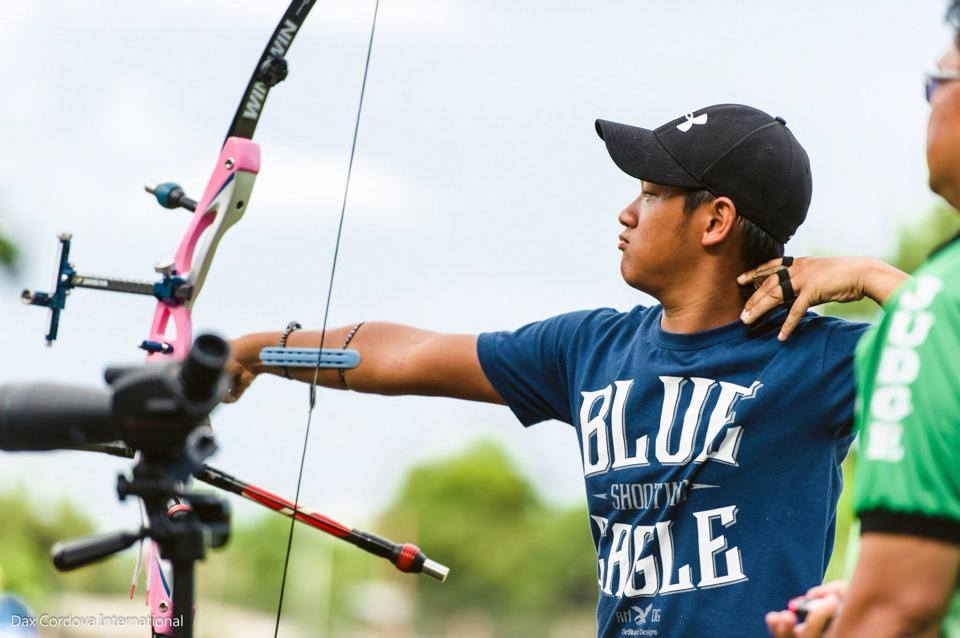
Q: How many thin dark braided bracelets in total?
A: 2